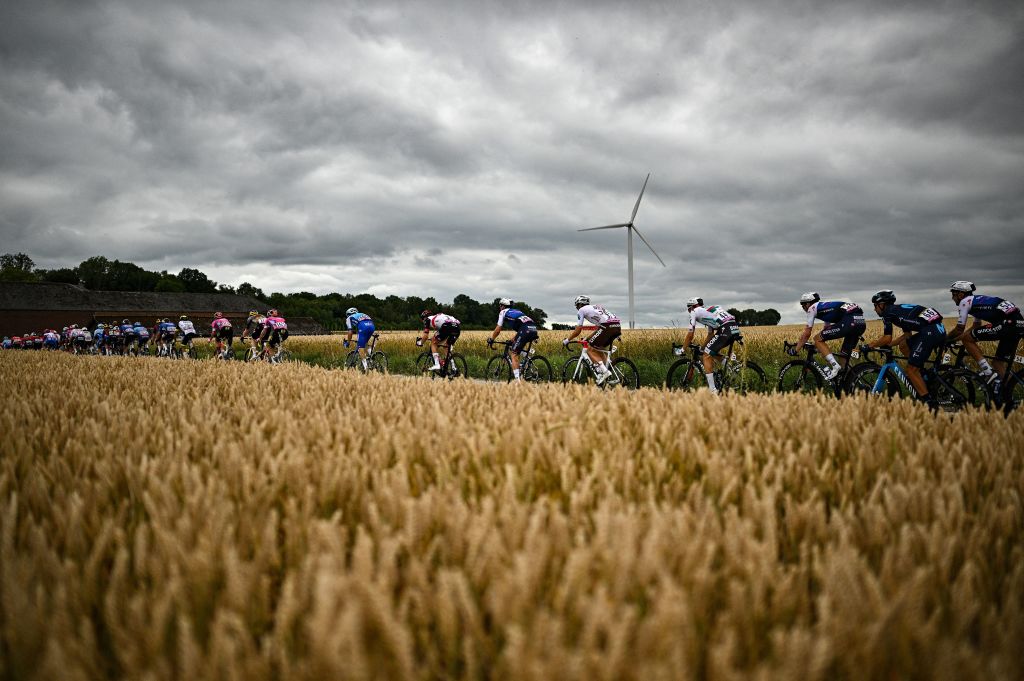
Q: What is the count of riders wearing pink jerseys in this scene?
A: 2